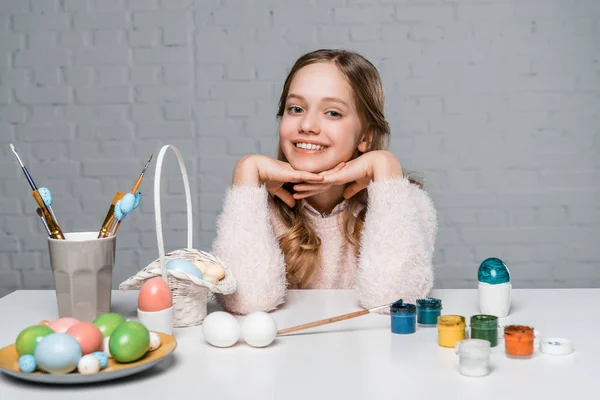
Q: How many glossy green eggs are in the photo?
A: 3